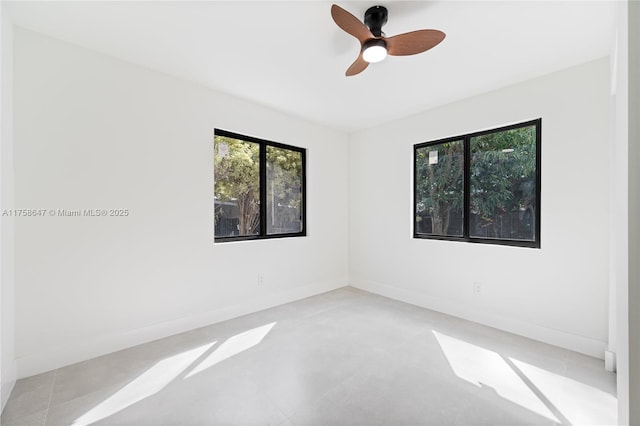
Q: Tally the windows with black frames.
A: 2